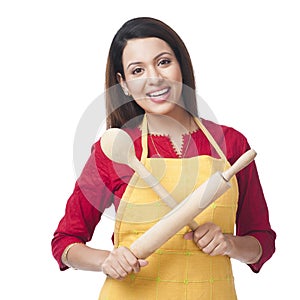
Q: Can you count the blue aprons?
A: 0